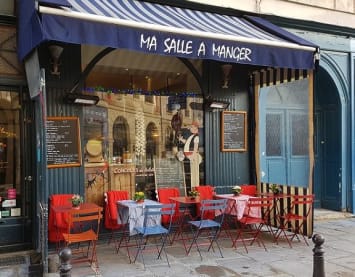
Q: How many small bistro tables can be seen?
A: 5